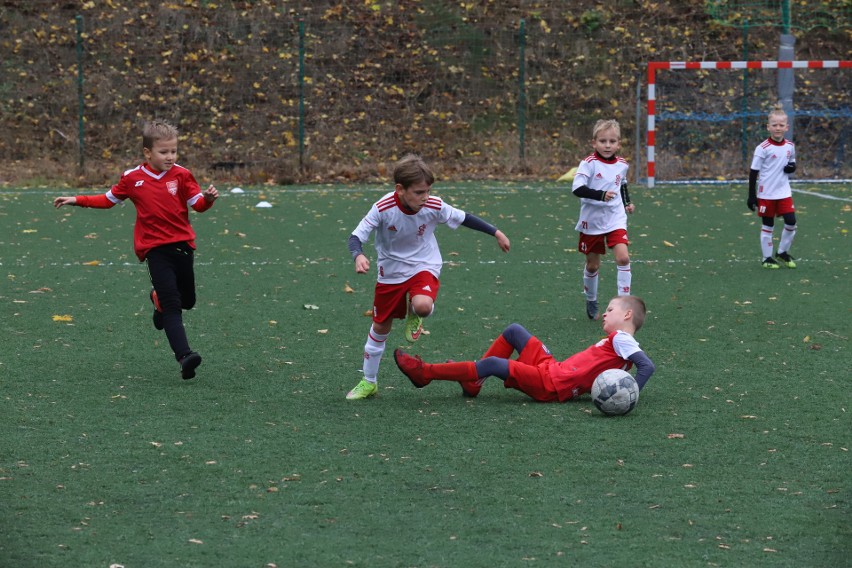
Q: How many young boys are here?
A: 5